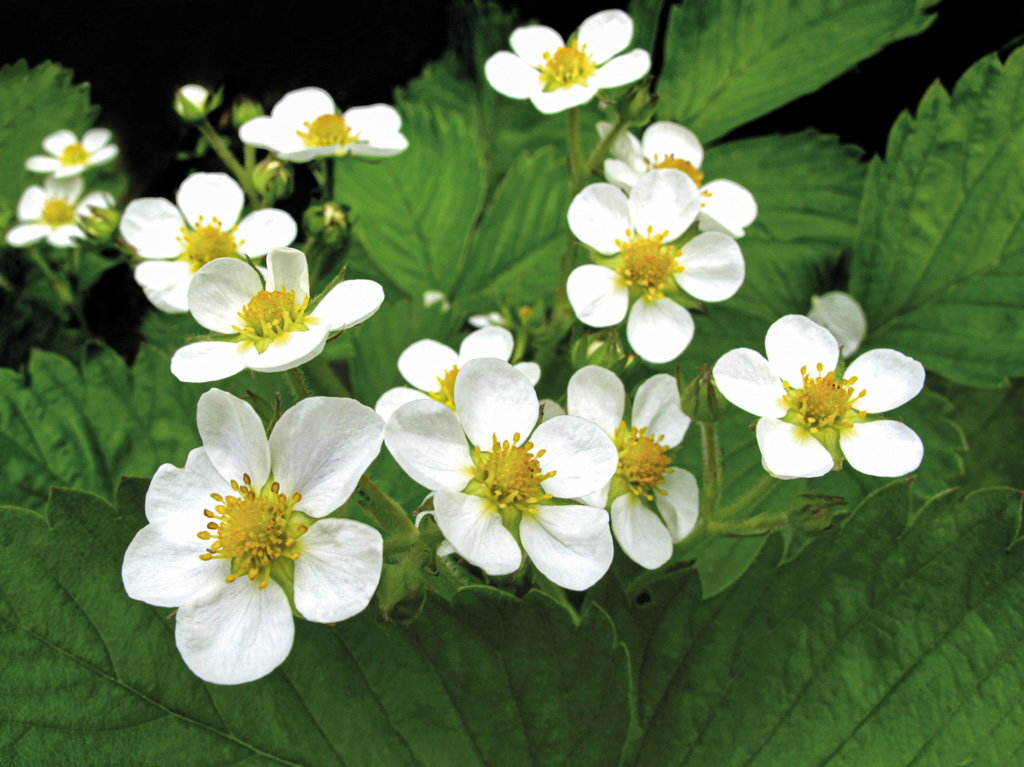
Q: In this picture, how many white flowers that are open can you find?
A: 13